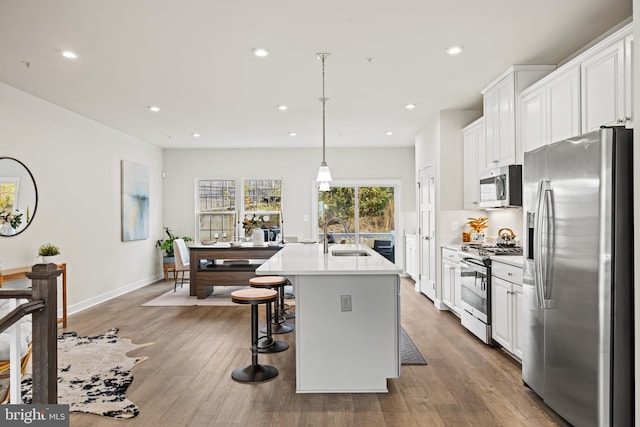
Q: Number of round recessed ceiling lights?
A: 9